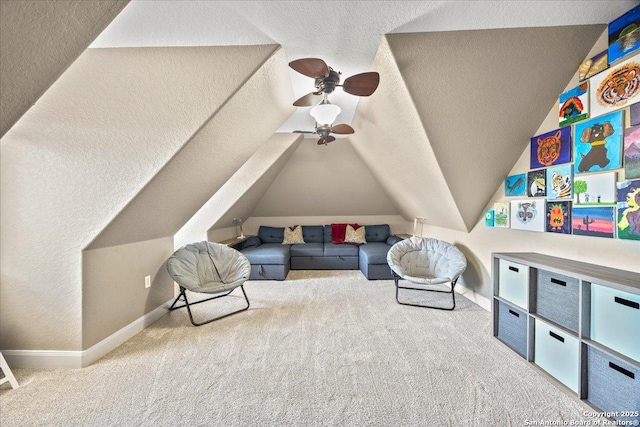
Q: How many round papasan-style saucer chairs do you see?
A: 2